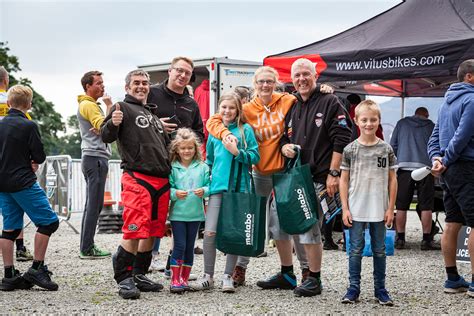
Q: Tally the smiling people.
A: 7